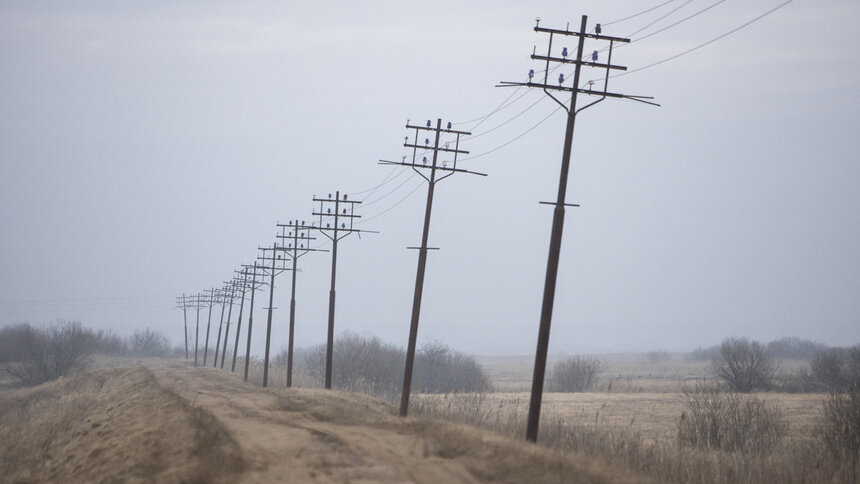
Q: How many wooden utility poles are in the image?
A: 12